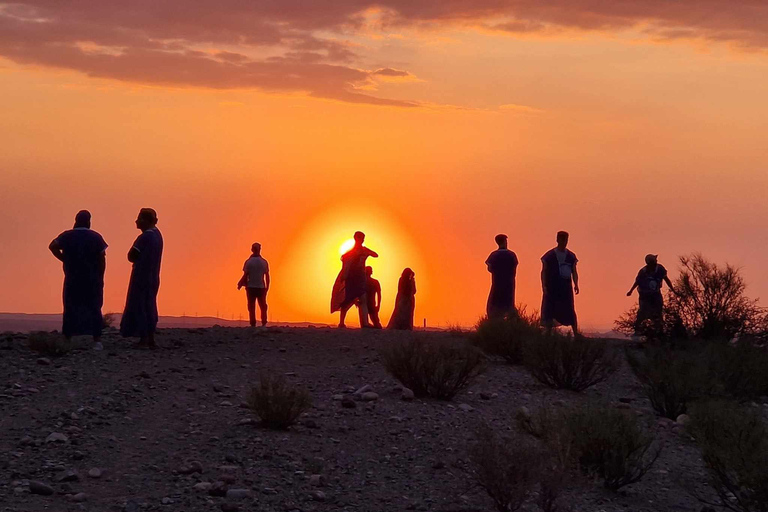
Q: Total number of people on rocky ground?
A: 9